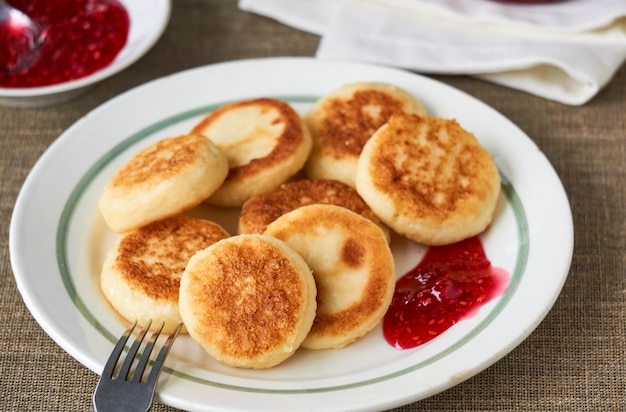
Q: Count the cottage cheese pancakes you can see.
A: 8